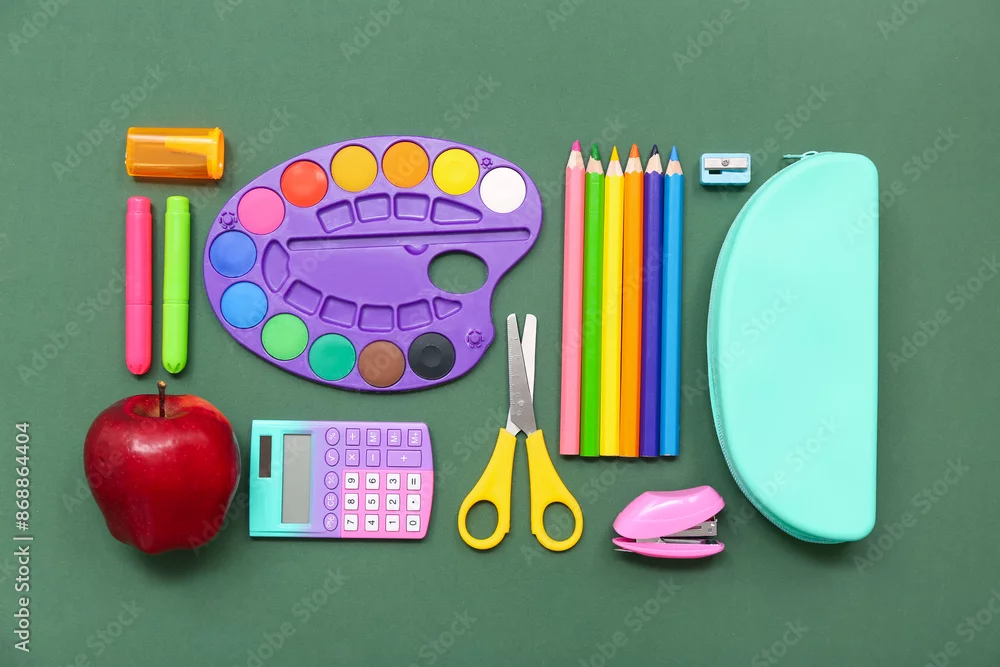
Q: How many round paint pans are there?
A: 12